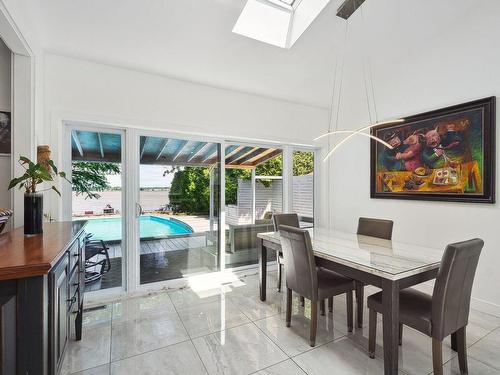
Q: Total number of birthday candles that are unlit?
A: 0